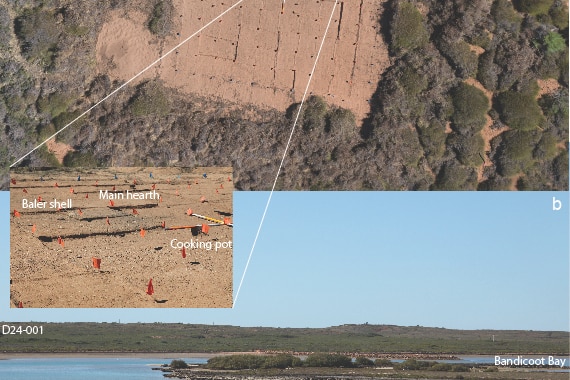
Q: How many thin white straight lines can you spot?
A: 2